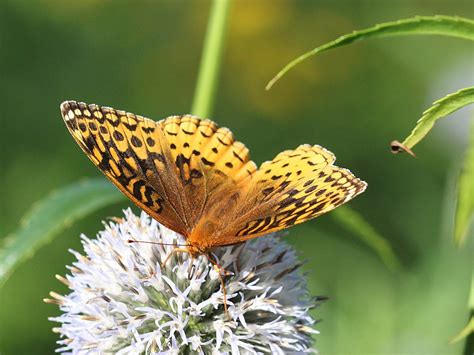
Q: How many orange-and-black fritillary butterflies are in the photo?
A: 1